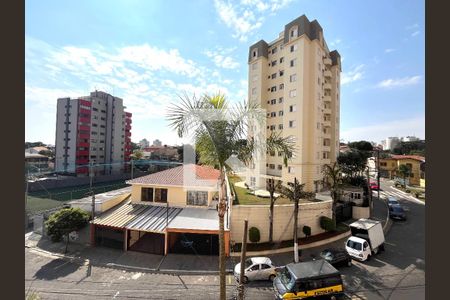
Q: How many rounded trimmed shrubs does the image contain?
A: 3